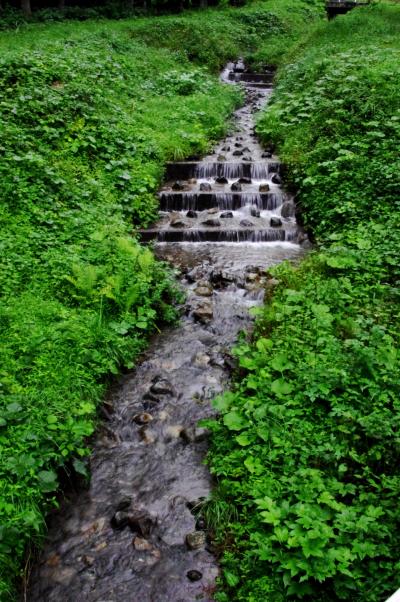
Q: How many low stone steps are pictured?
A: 3